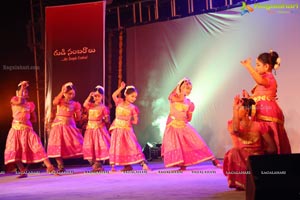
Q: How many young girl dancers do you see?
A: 7